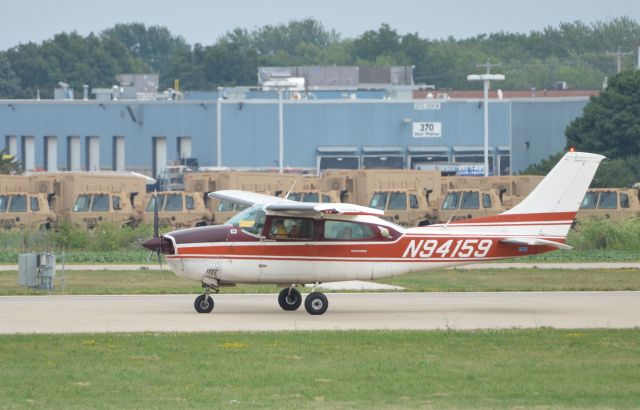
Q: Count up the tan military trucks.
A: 8